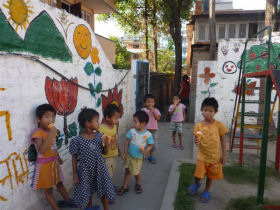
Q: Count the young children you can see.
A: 7